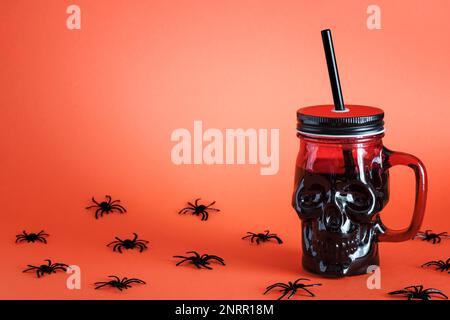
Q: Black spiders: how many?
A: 12